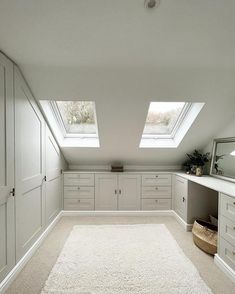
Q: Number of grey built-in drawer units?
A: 3